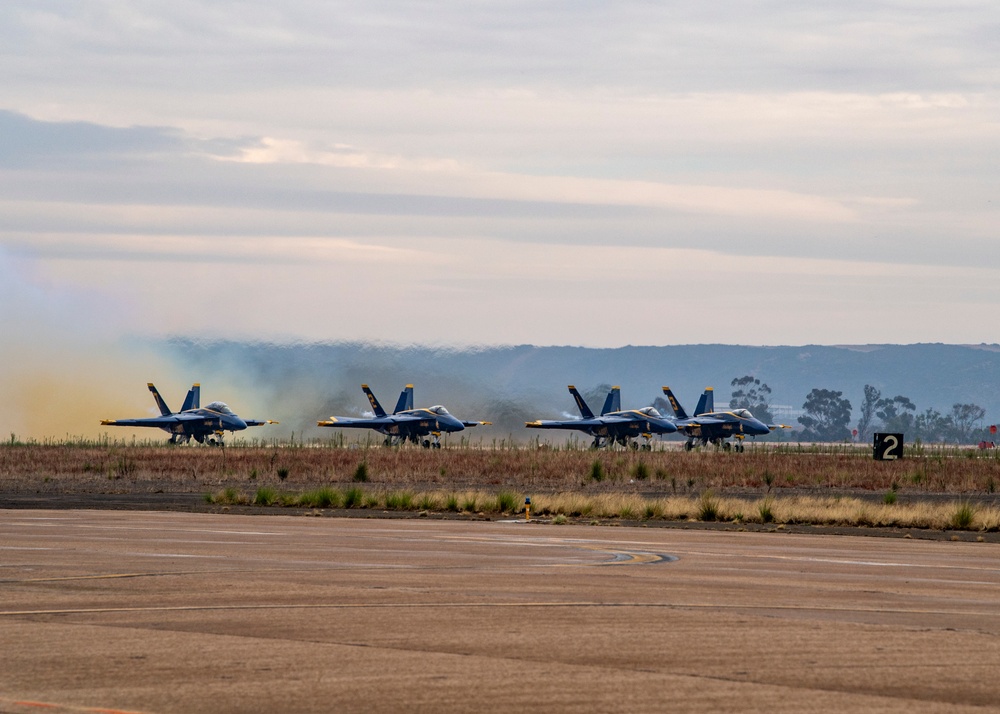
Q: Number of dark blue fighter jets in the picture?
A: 4